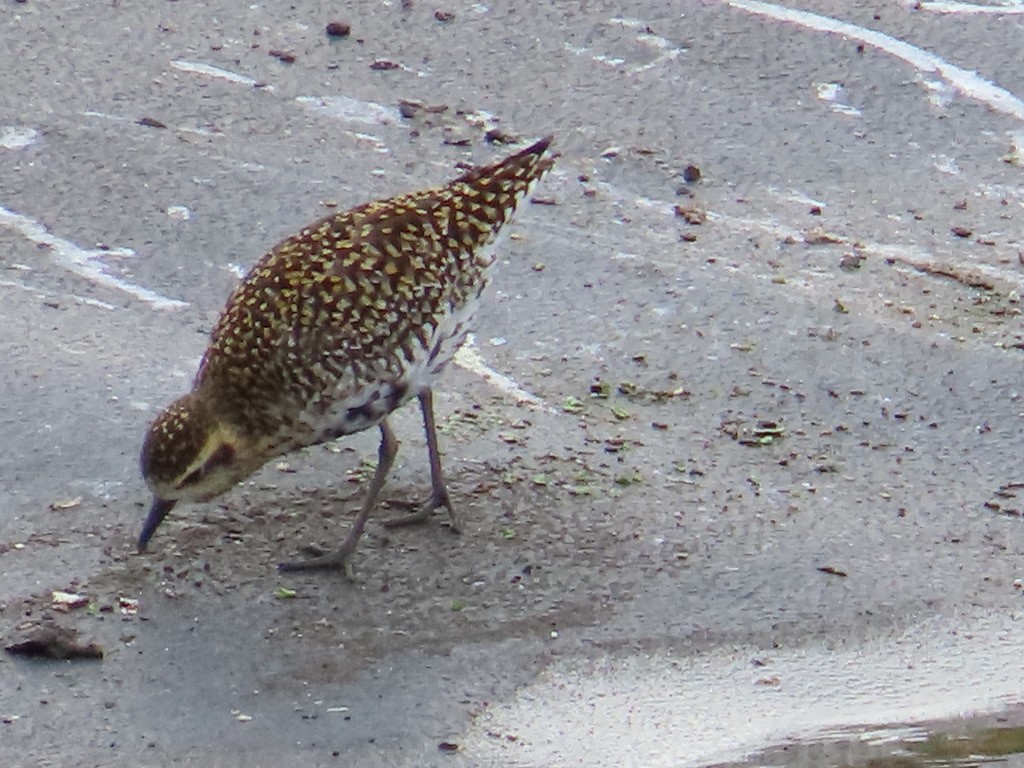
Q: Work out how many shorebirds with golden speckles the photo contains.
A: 1